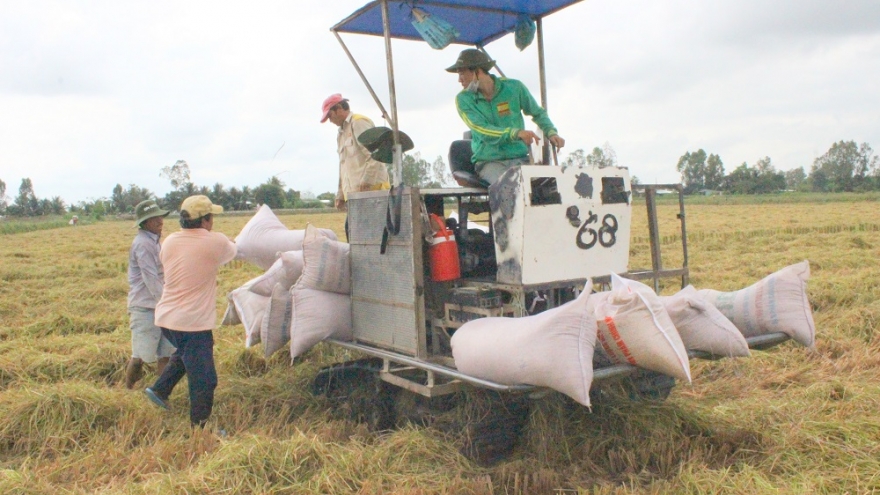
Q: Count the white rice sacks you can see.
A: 11